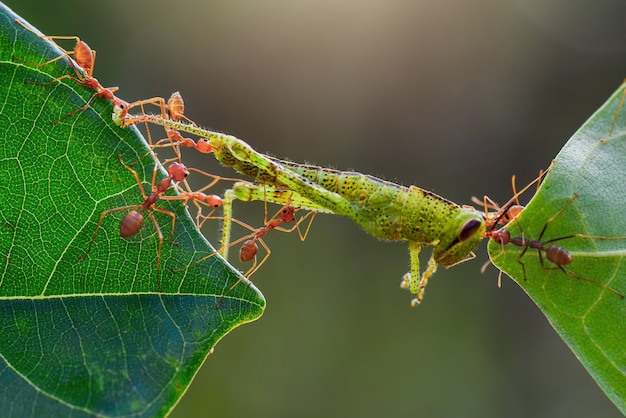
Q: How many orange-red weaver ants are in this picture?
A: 7